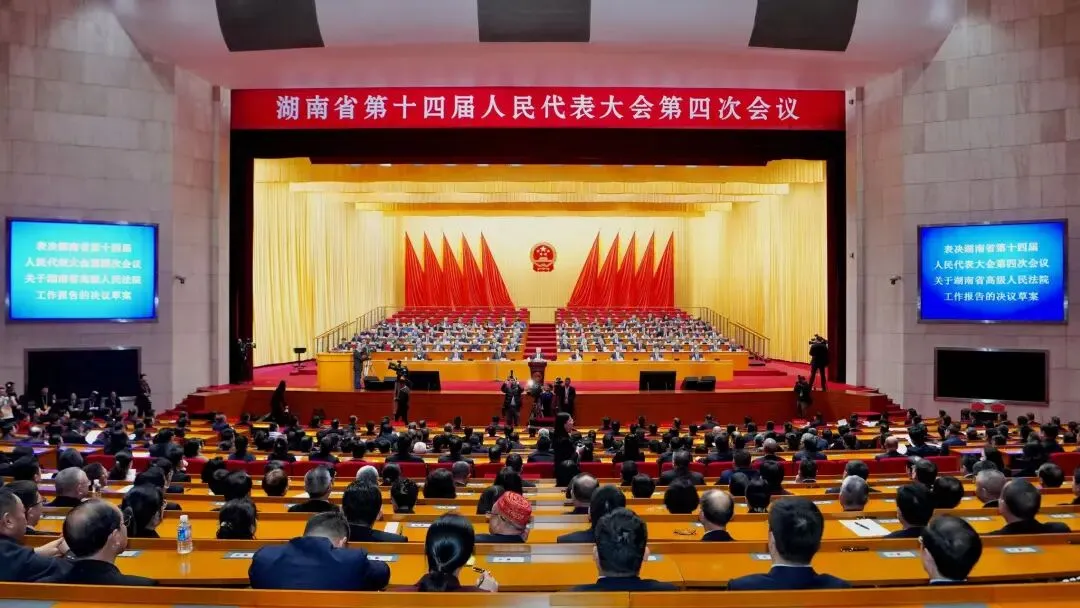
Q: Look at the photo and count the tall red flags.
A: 10